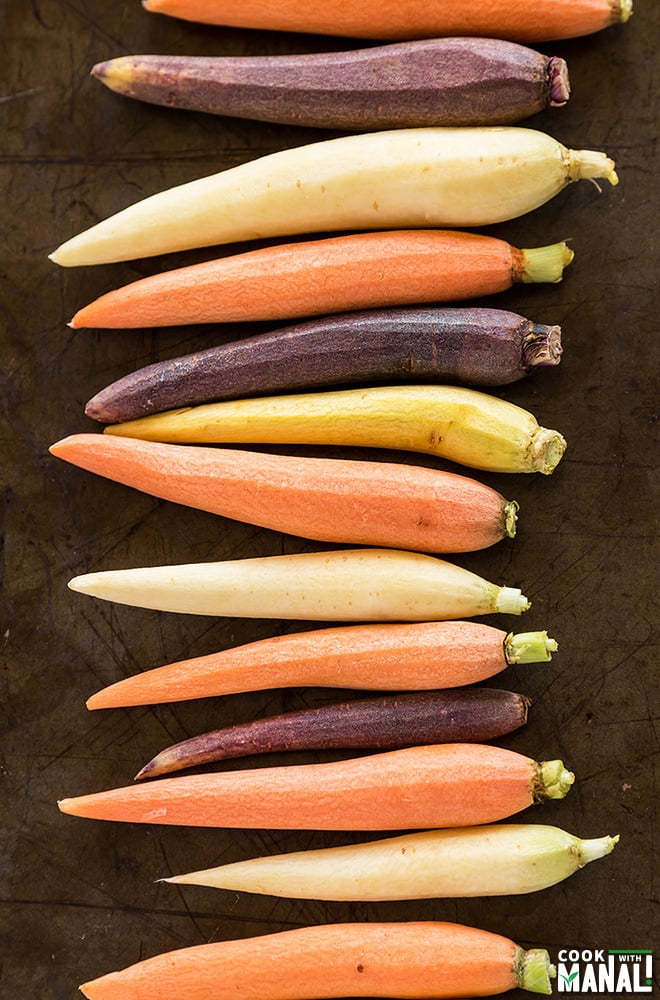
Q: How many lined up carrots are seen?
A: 13